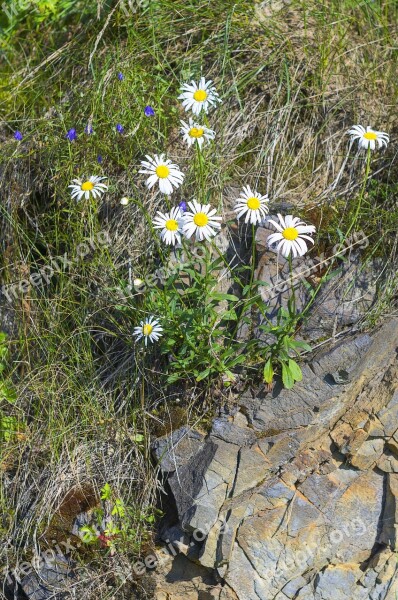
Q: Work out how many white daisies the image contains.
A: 10